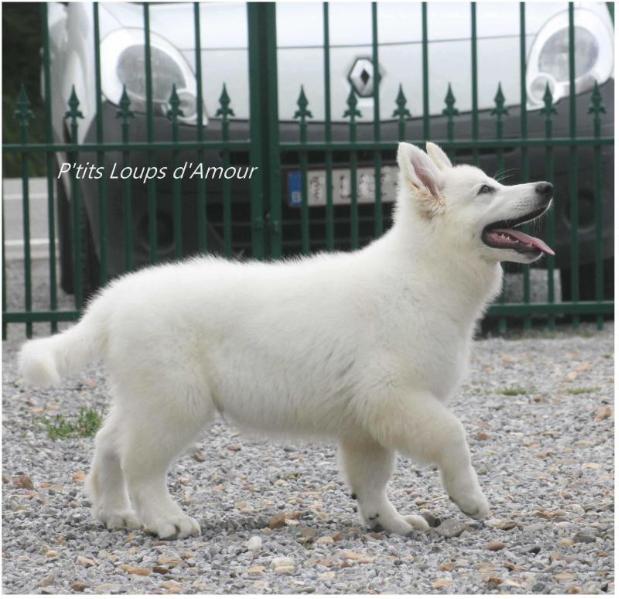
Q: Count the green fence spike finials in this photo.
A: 12